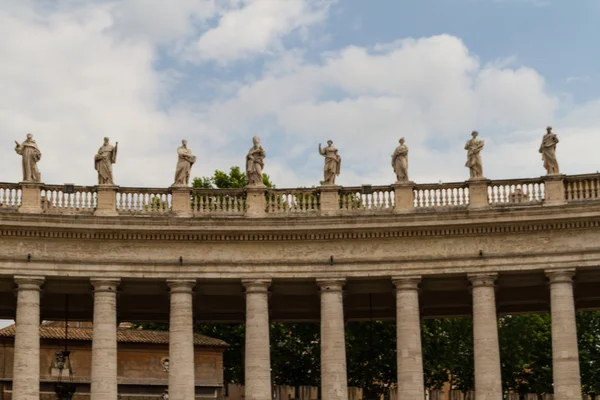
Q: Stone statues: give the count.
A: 8